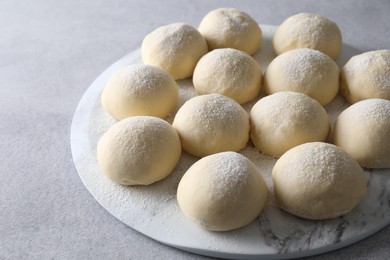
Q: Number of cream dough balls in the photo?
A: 13